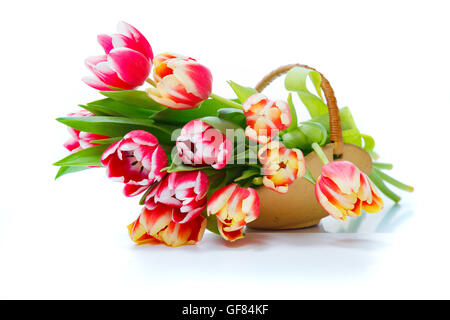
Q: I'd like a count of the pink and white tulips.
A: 5